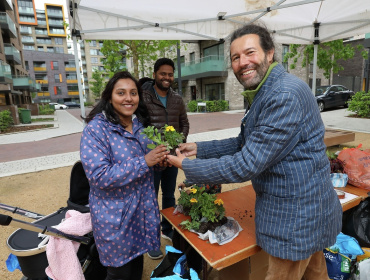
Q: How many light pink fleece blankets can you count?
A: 1